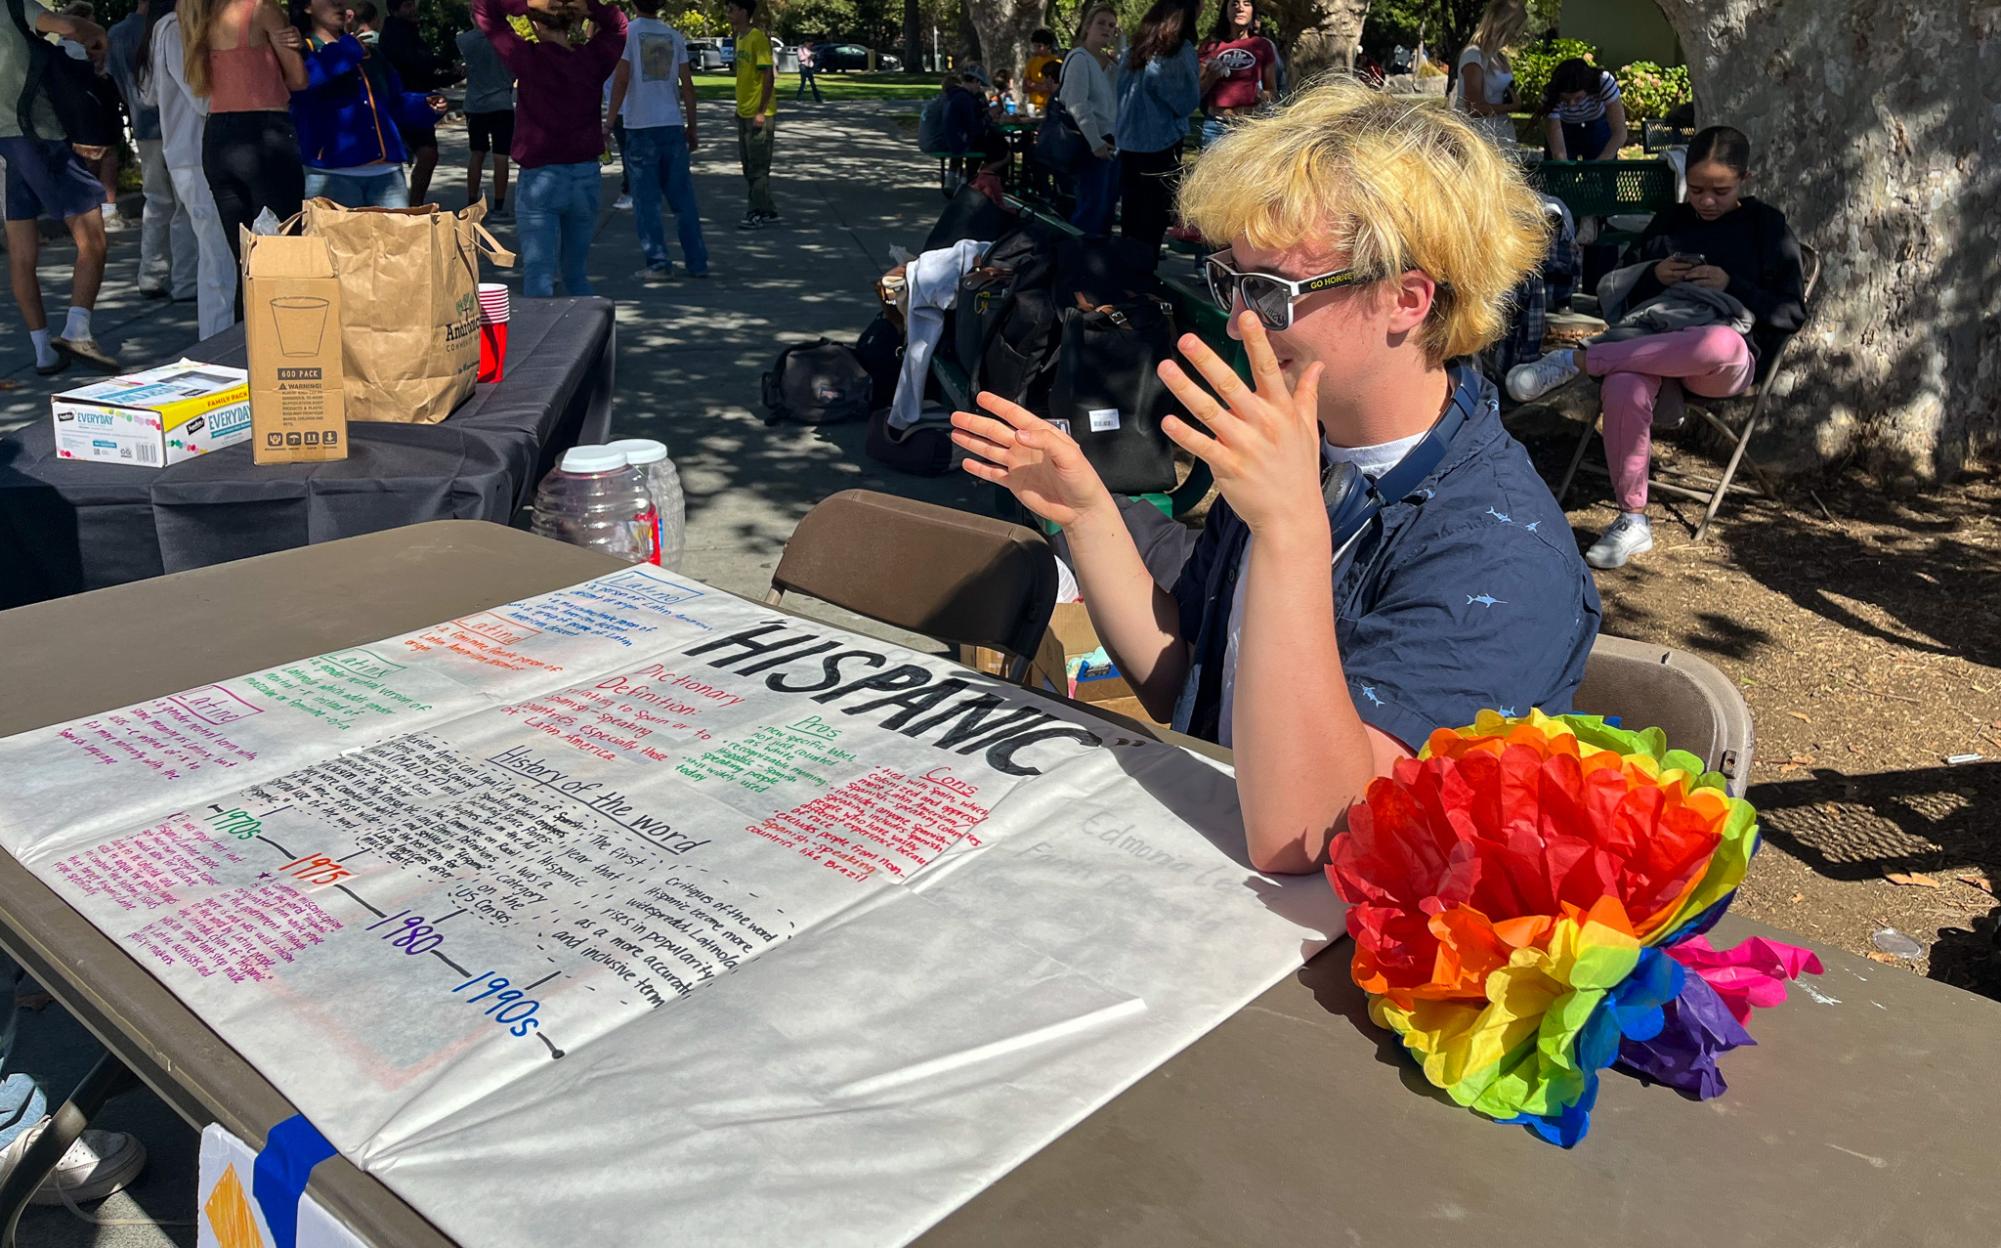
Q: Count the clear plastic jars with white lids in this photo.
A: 2